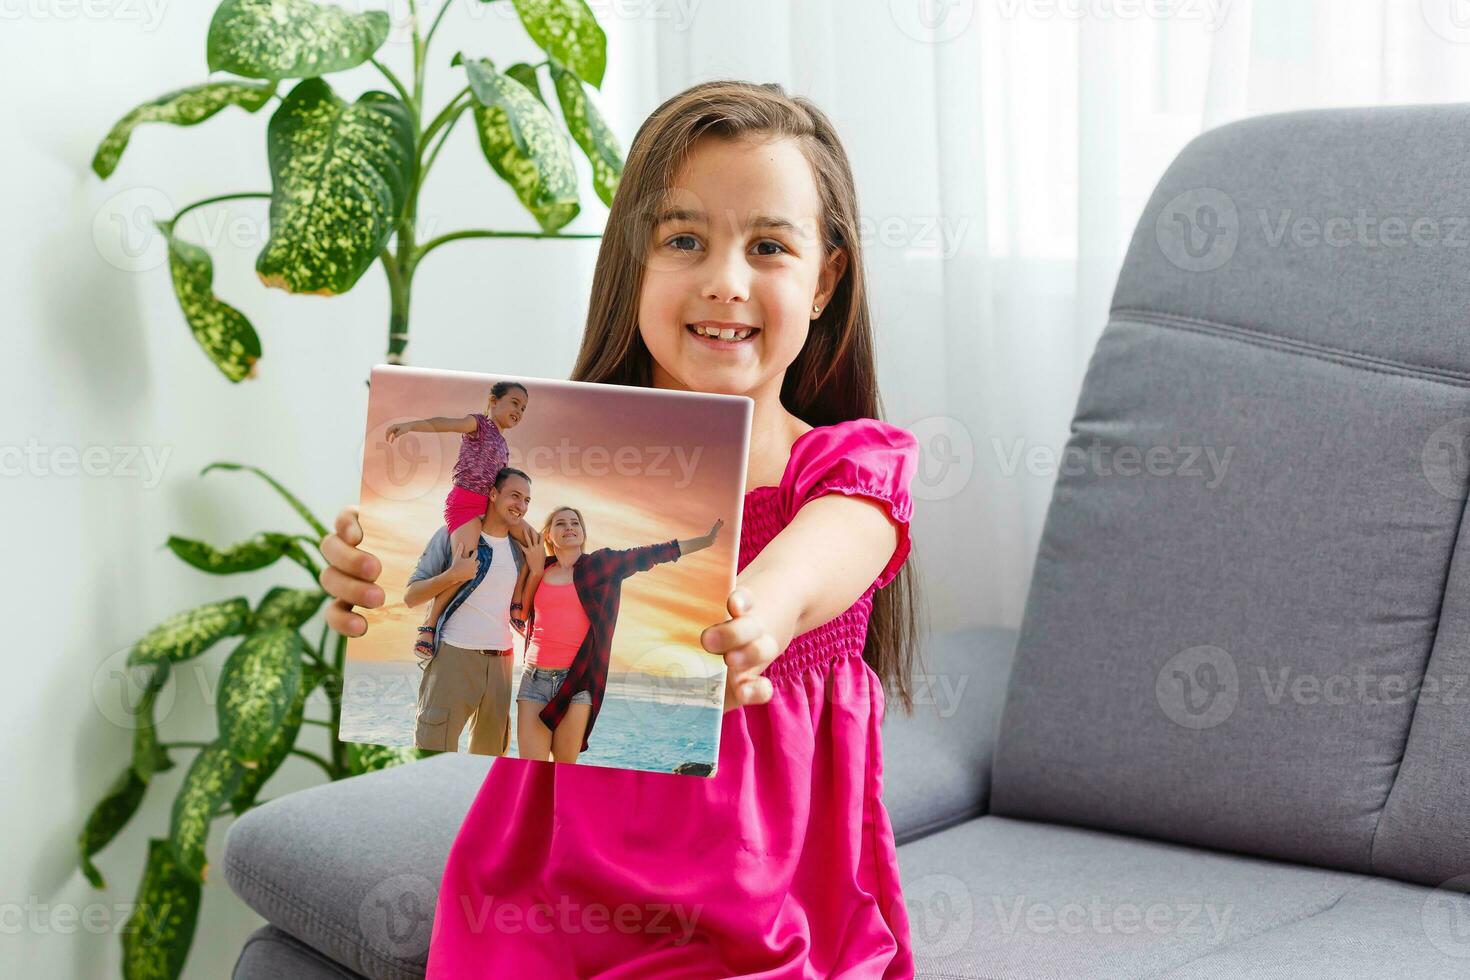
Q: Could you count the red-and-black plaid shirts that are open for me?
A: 1